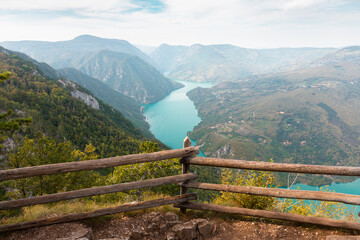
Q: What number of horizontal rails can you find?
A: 6